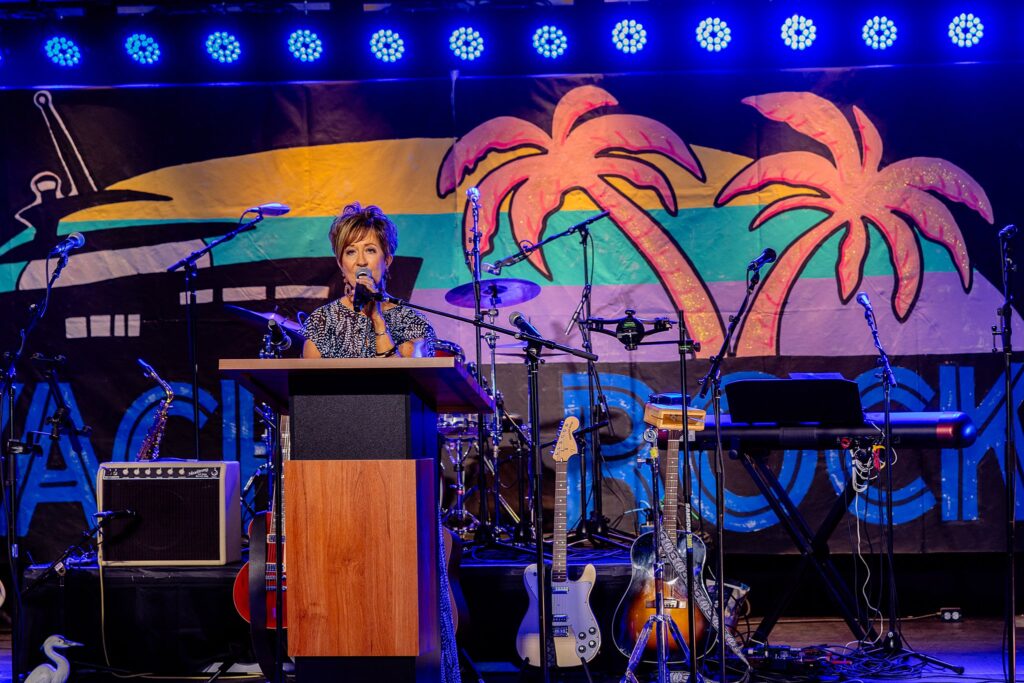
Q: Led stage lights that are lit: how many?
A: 12